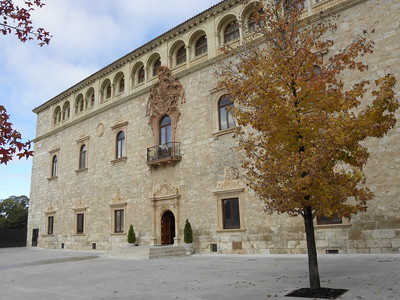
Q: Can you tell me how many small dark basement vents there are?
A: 4